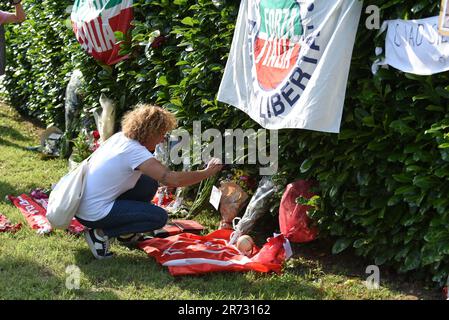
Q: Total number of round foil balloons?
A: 0